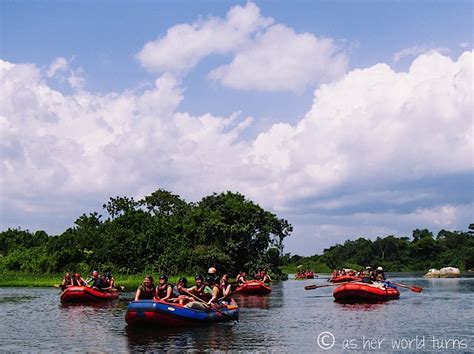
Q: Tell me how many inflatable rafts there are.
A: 6